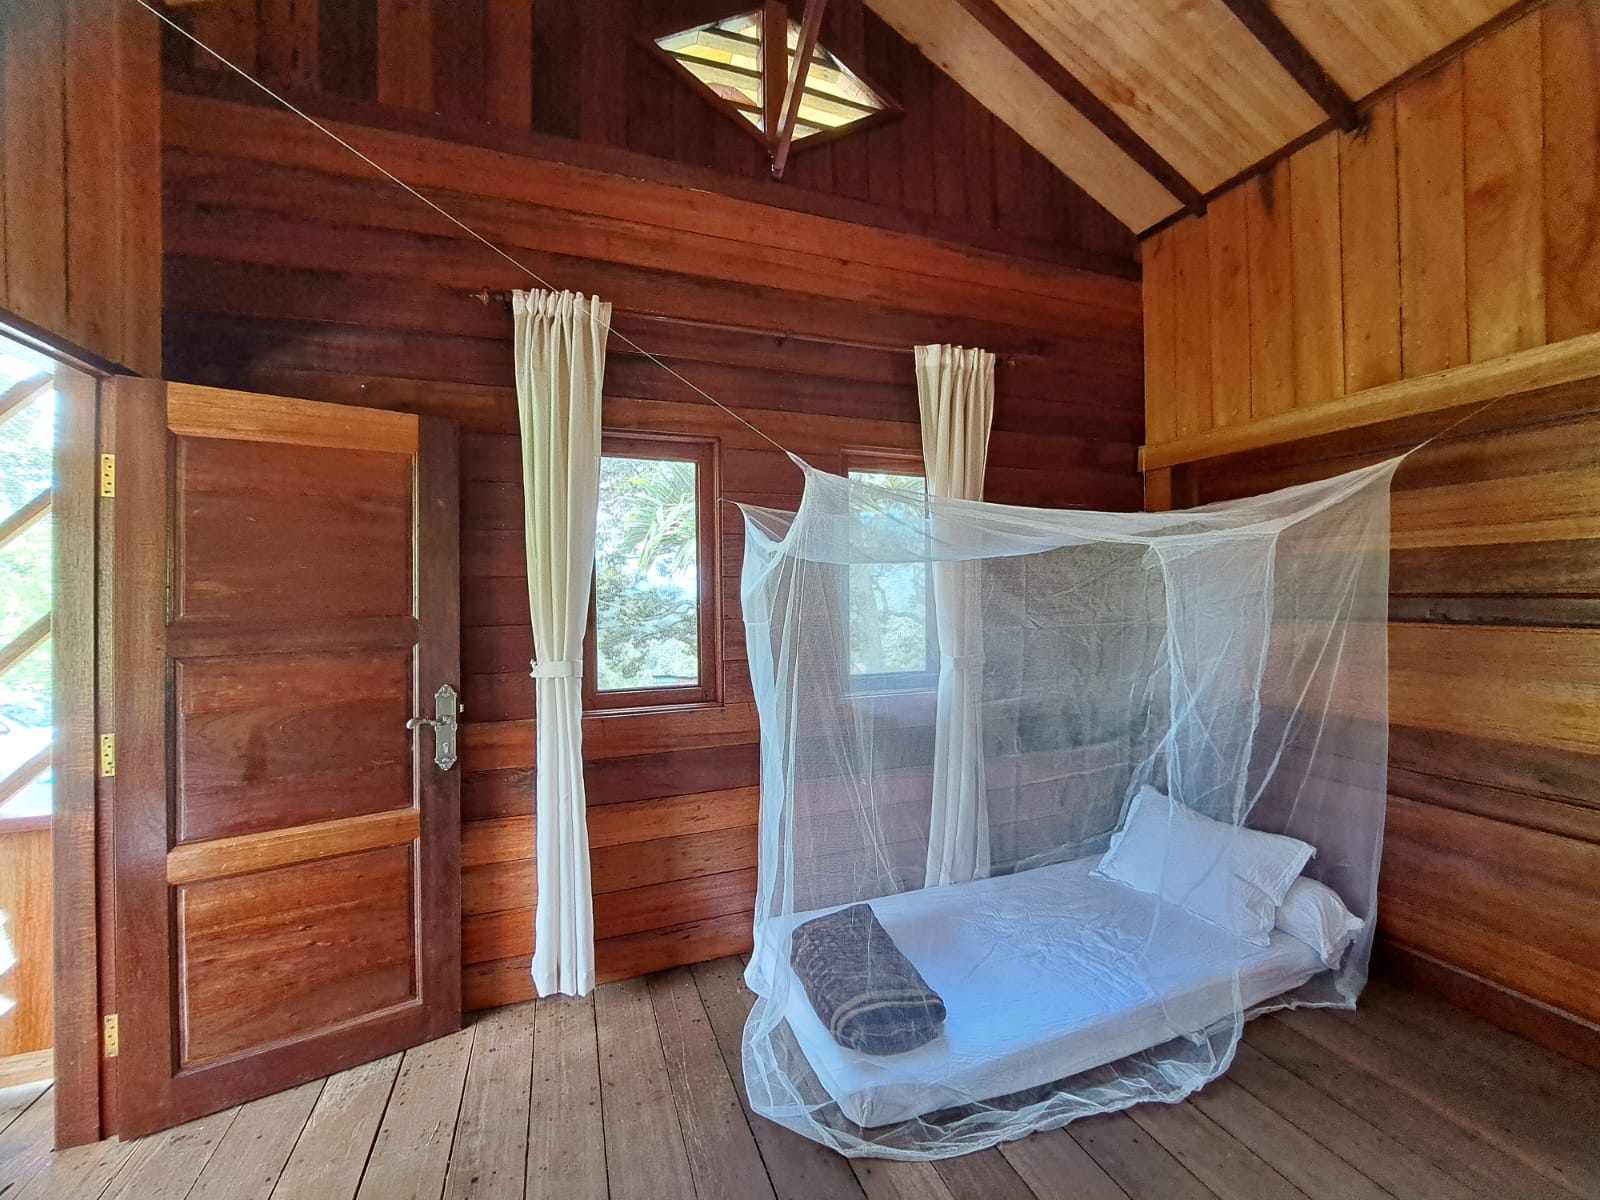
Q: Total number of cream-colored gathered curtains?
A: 2